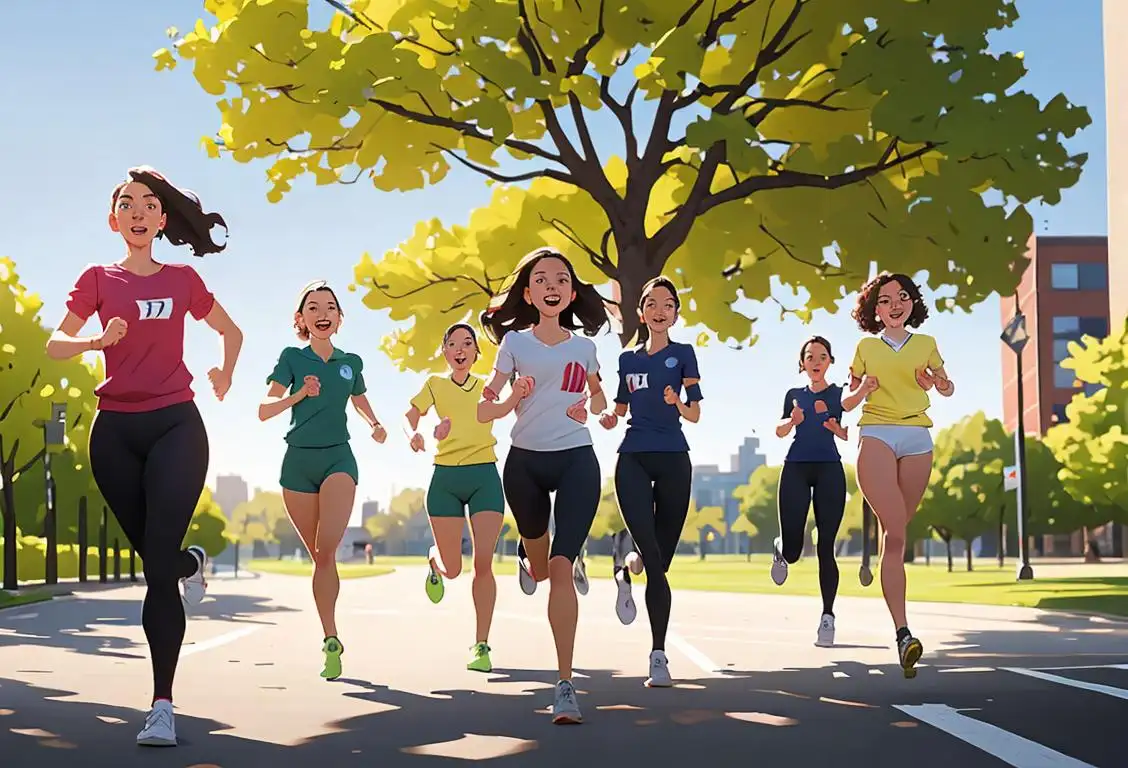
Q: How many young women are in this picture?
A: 7